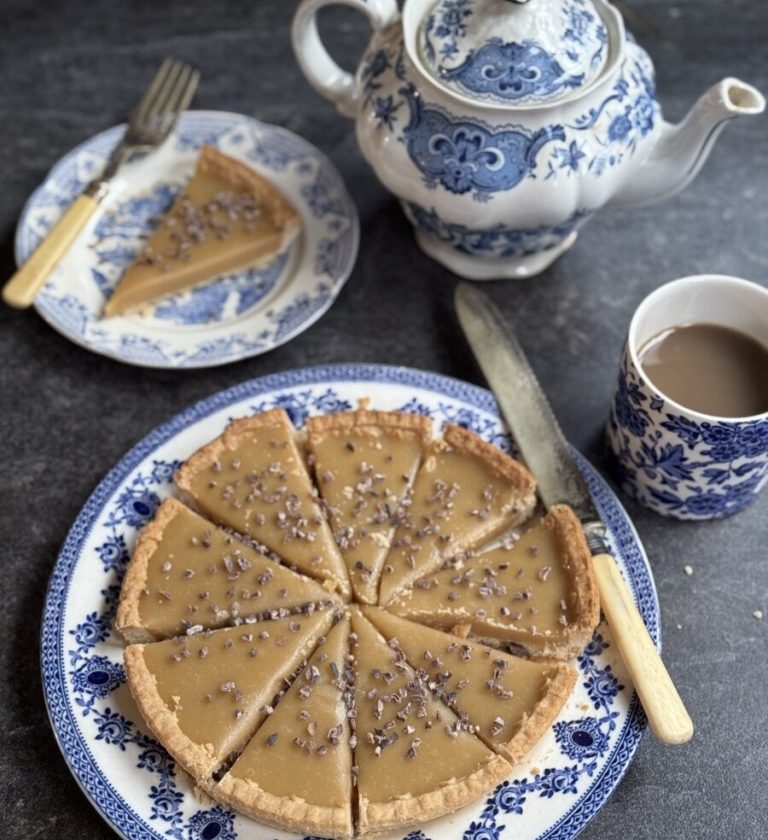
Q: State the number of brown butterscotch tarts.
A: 10